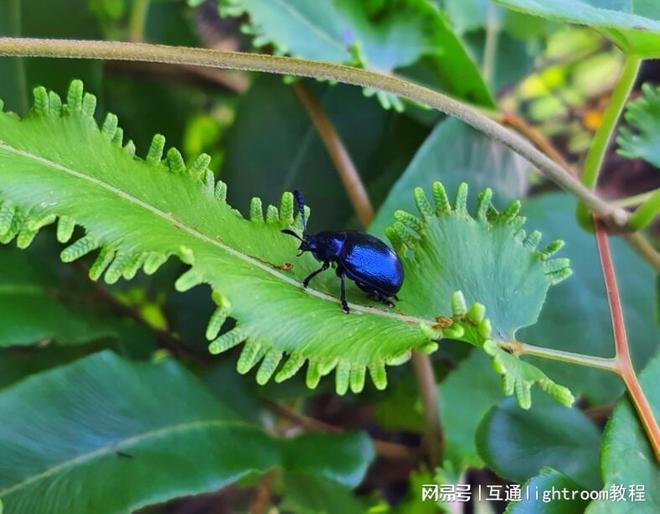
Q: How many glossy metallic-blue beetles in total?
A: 1